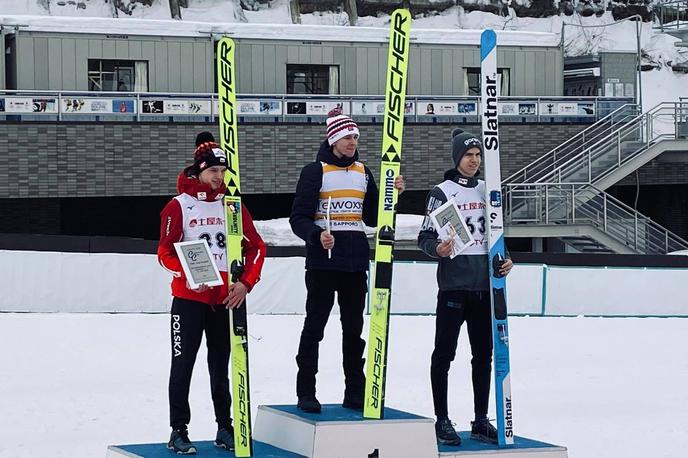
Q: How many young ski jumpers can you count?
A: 3